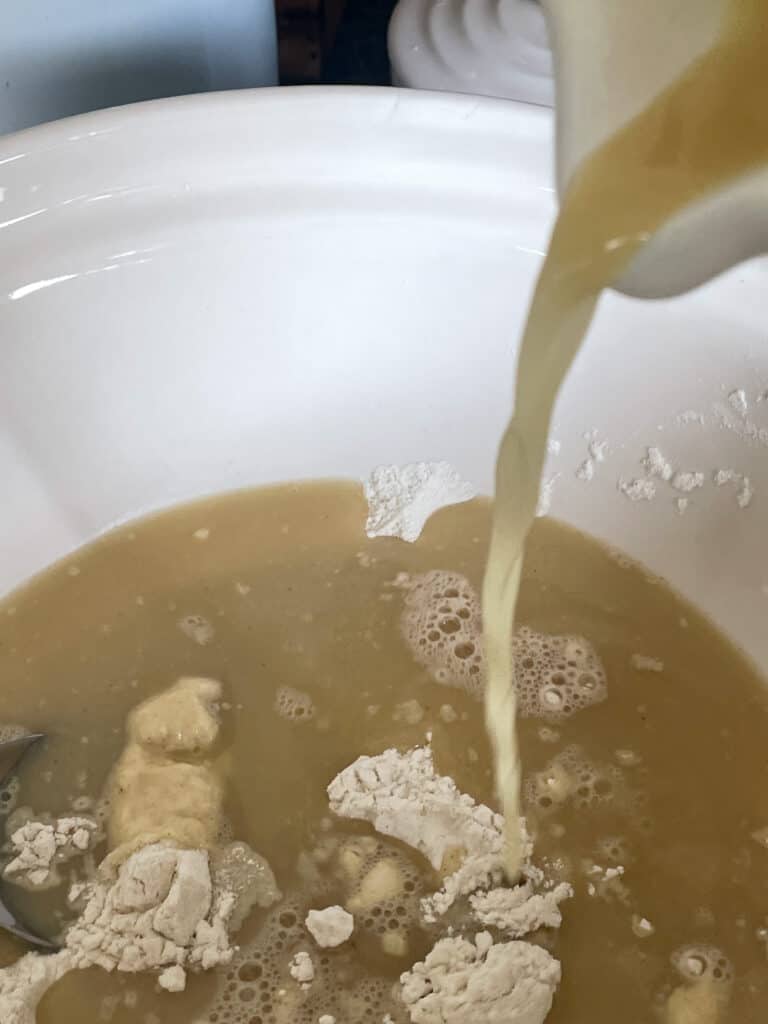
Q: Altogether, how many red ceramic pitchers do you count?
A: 0